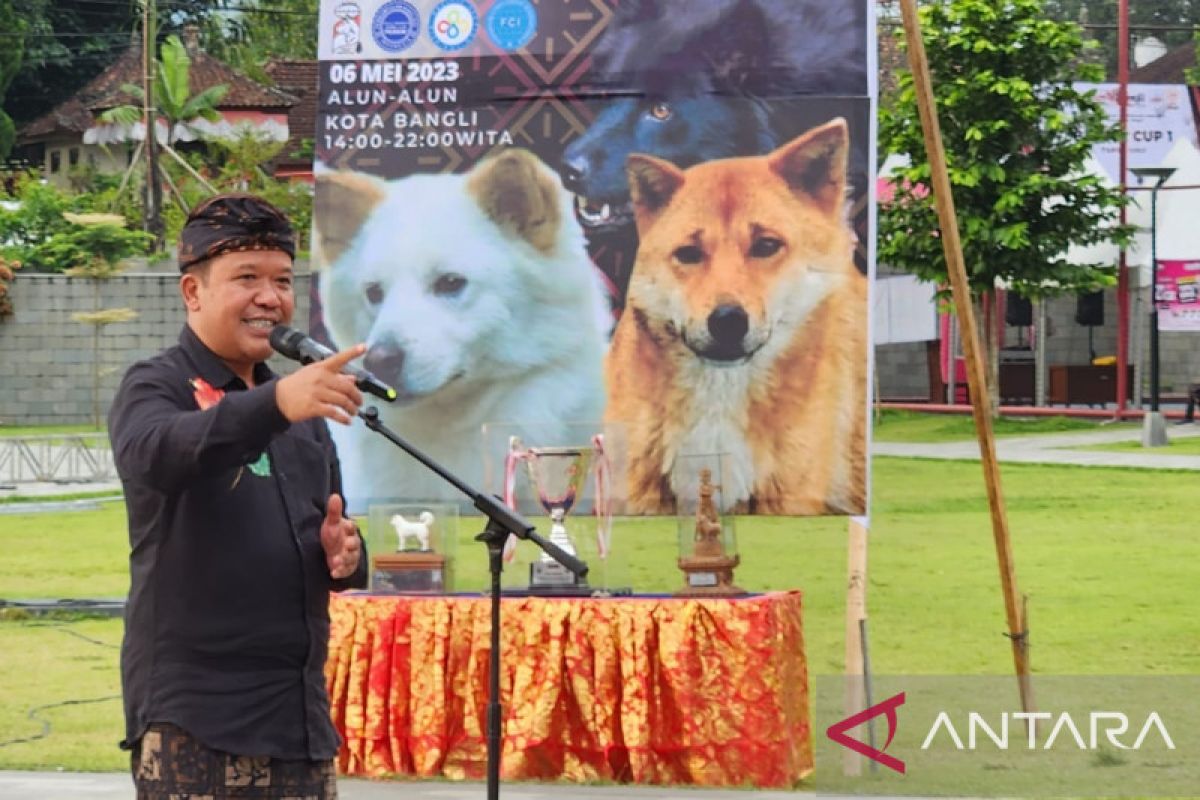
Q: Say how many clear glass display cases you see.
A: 3